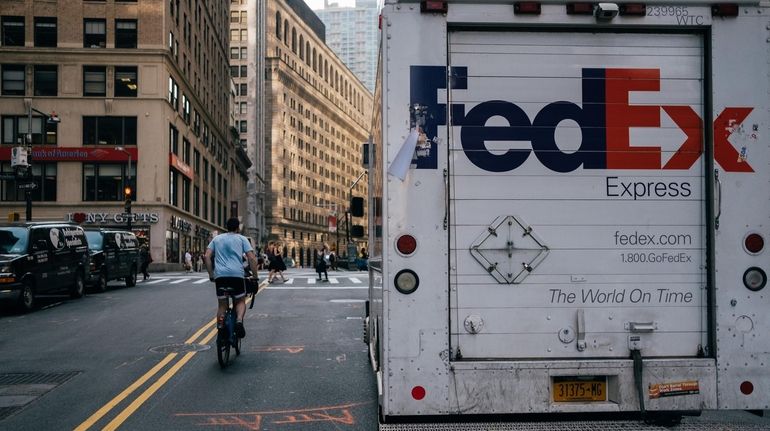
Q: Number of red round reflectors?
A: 4